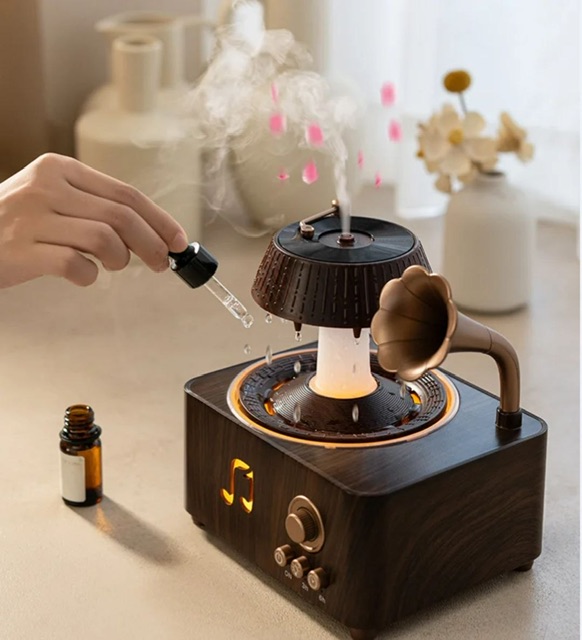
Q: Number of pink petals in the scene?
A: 9